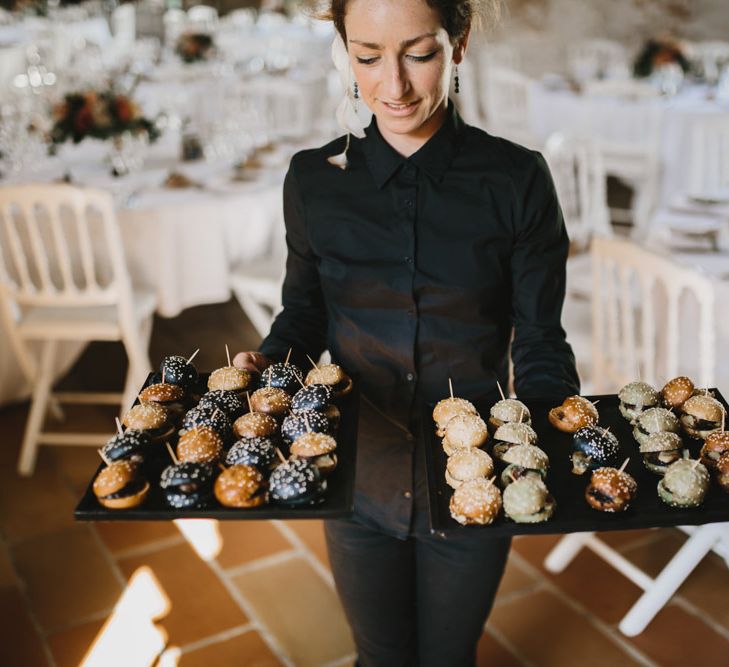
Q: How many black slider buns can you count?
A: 11